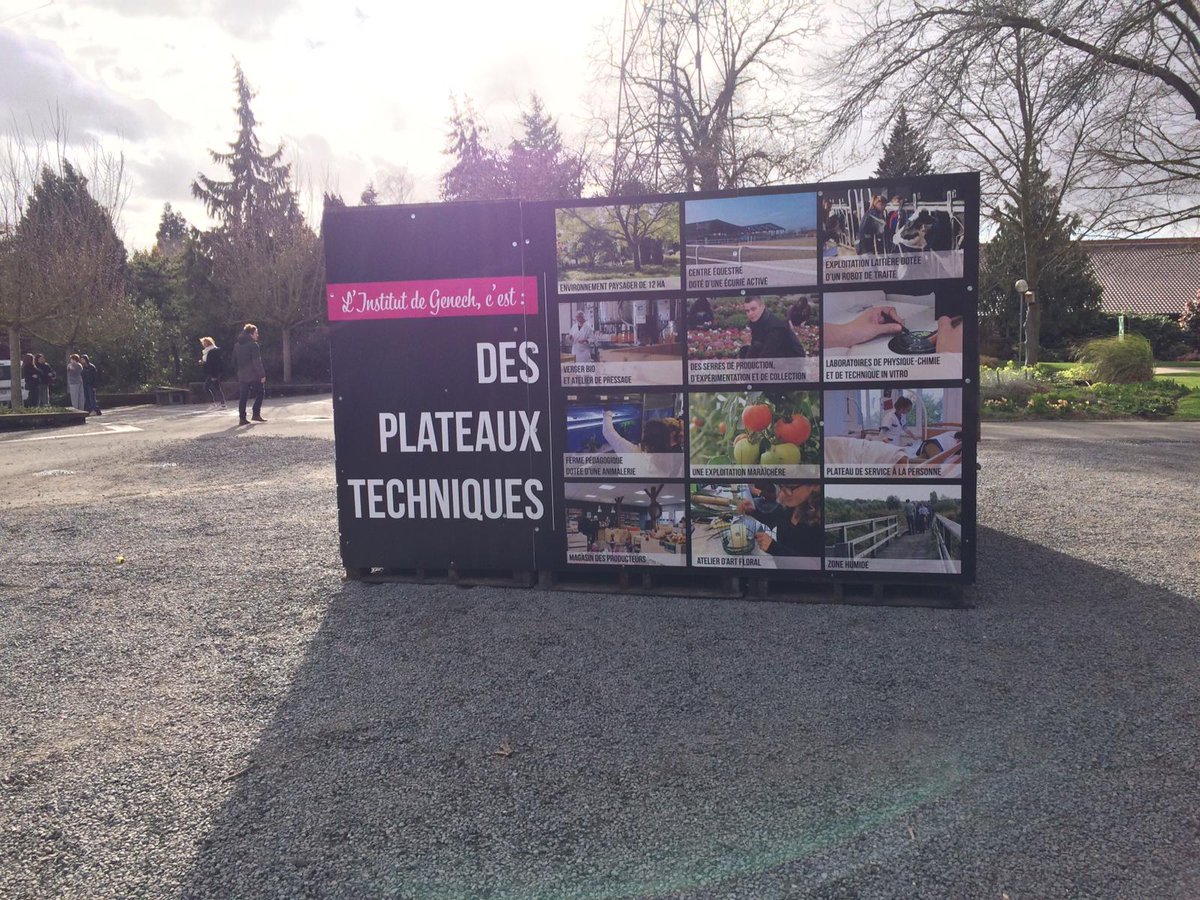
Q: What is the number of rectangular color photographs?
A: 12